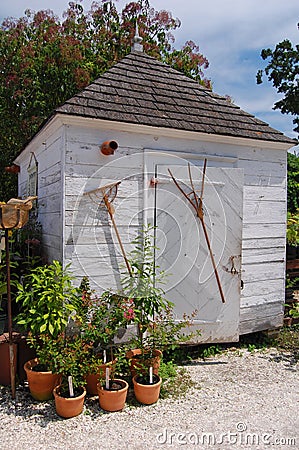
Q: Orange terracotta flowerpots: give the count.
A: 6